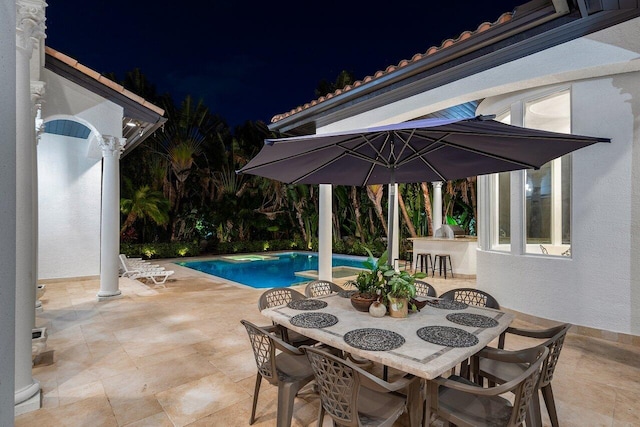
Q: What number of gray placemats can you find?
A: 7